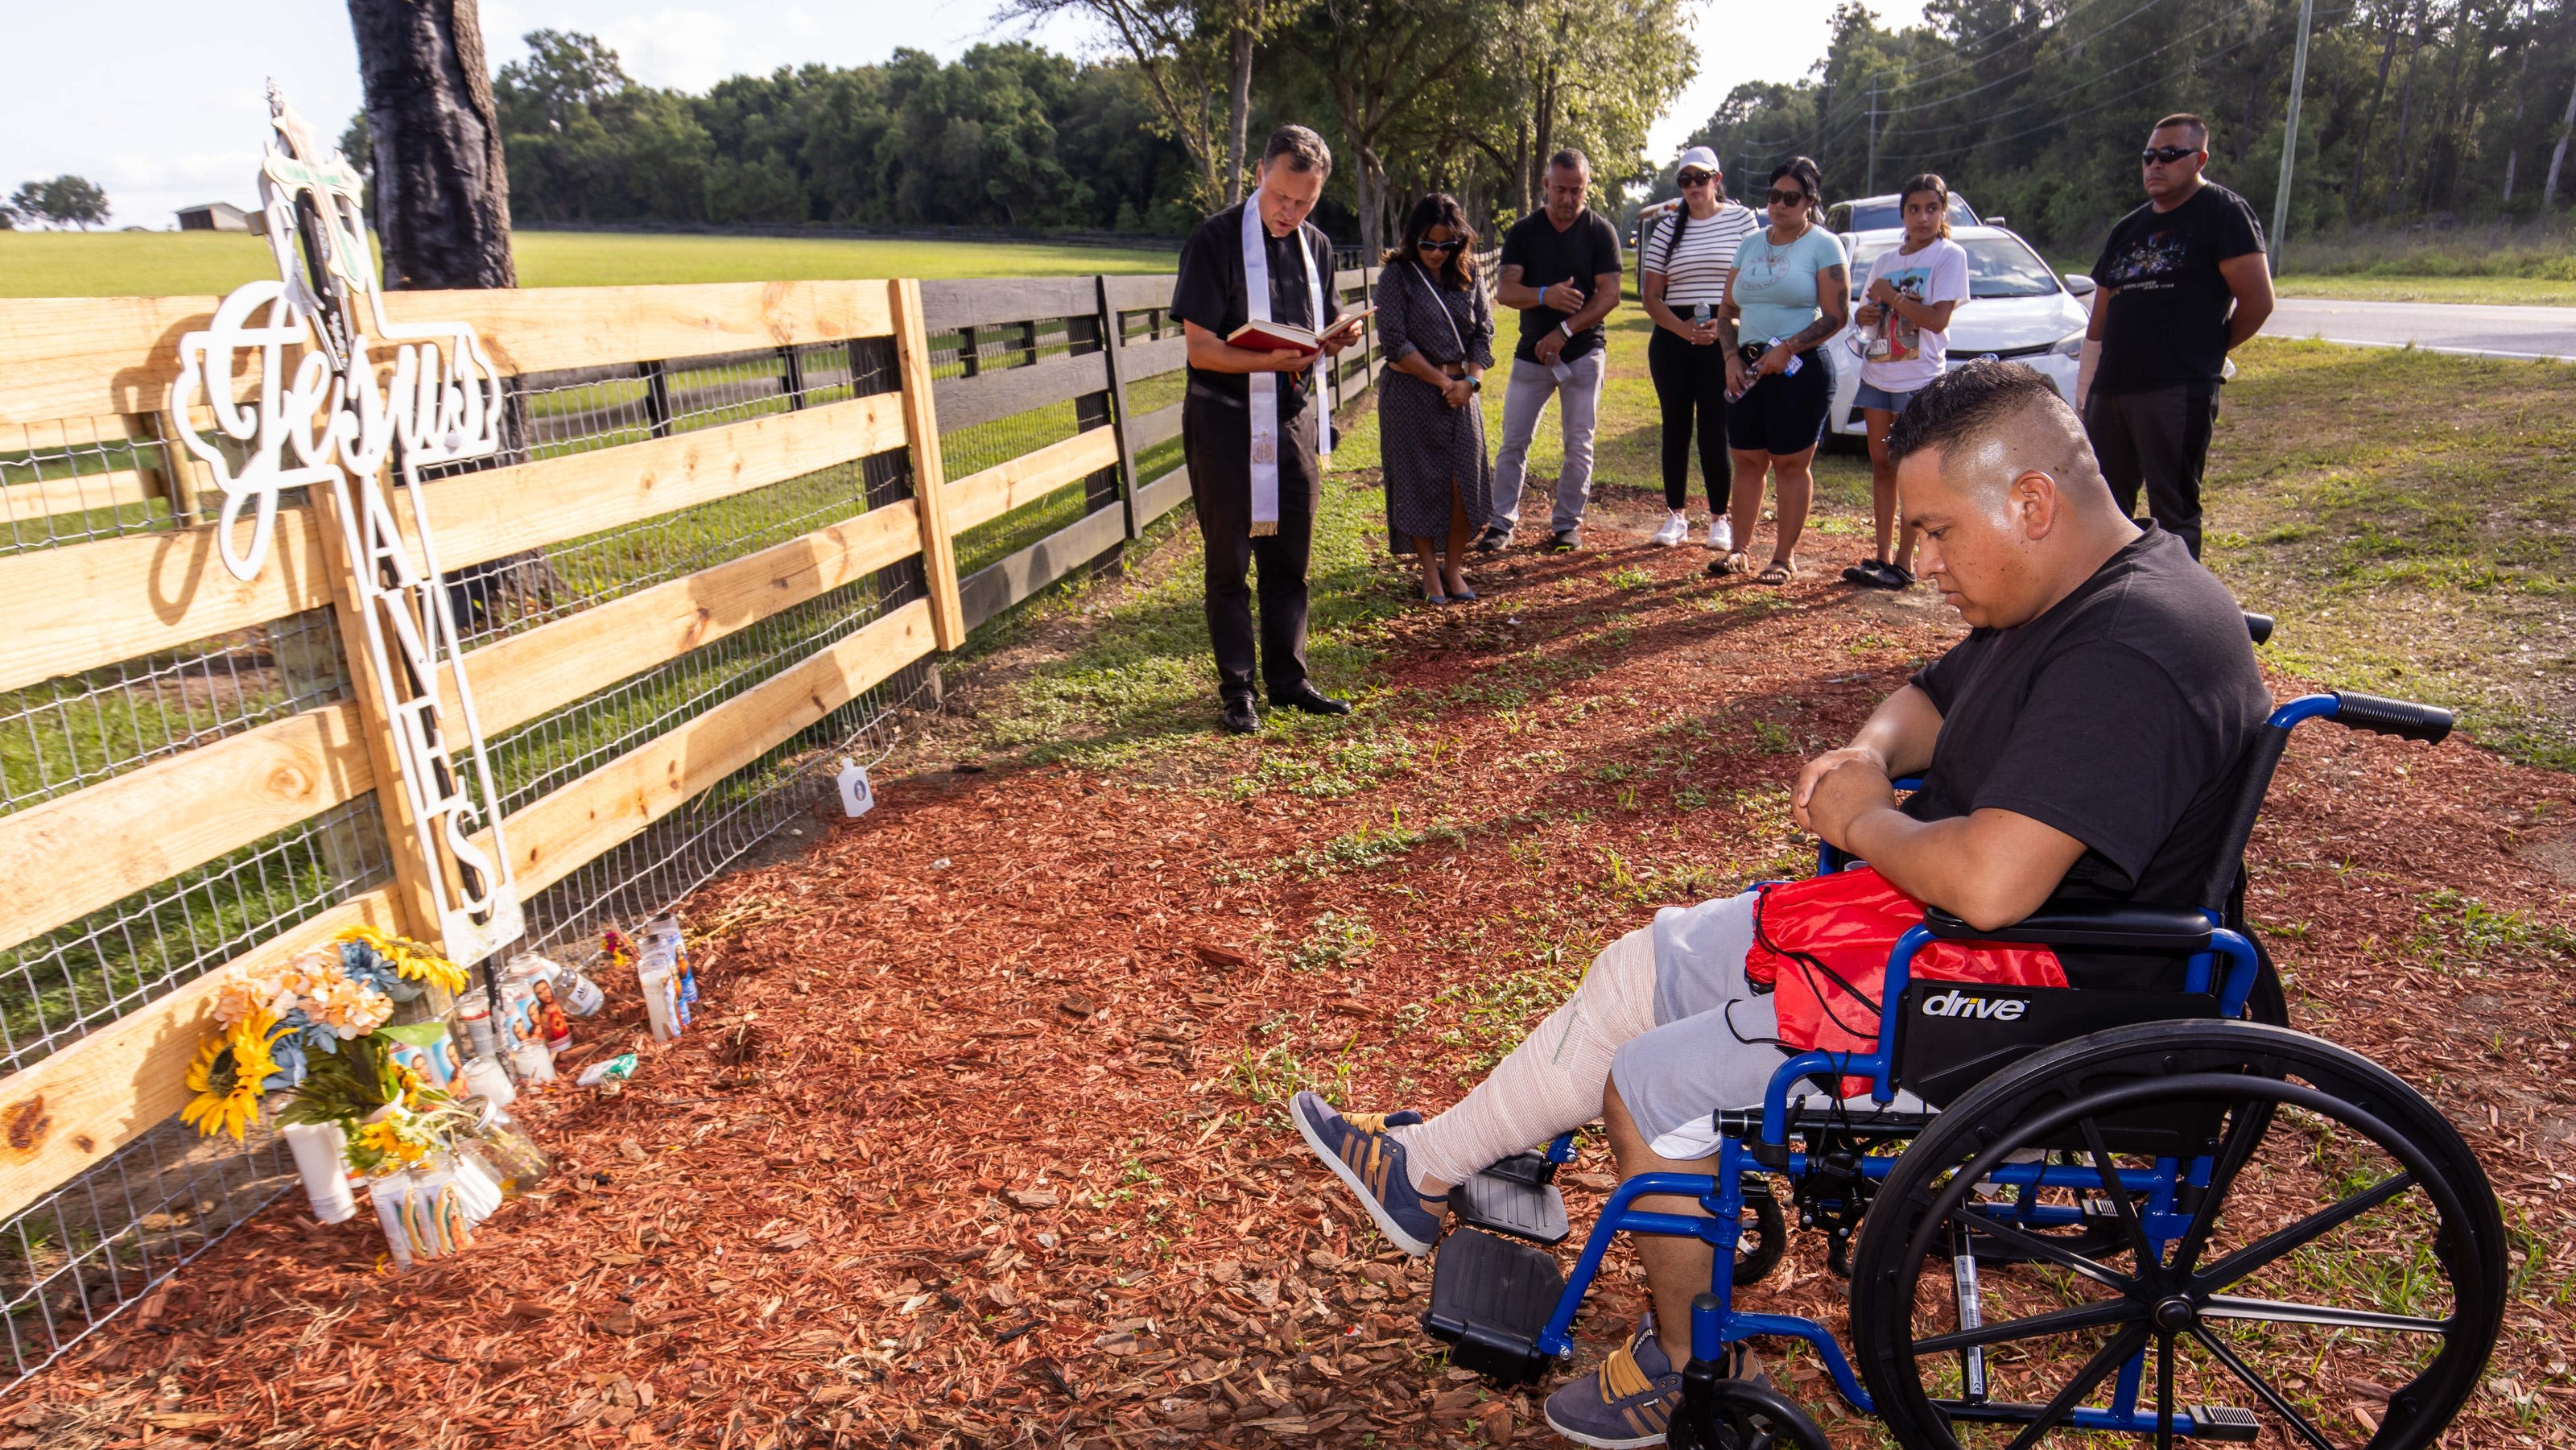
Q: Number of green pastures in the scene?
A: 1